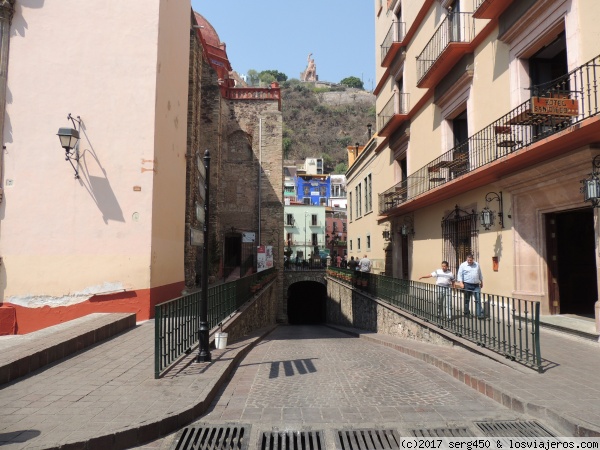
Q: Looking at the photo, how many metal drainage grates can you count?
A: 5